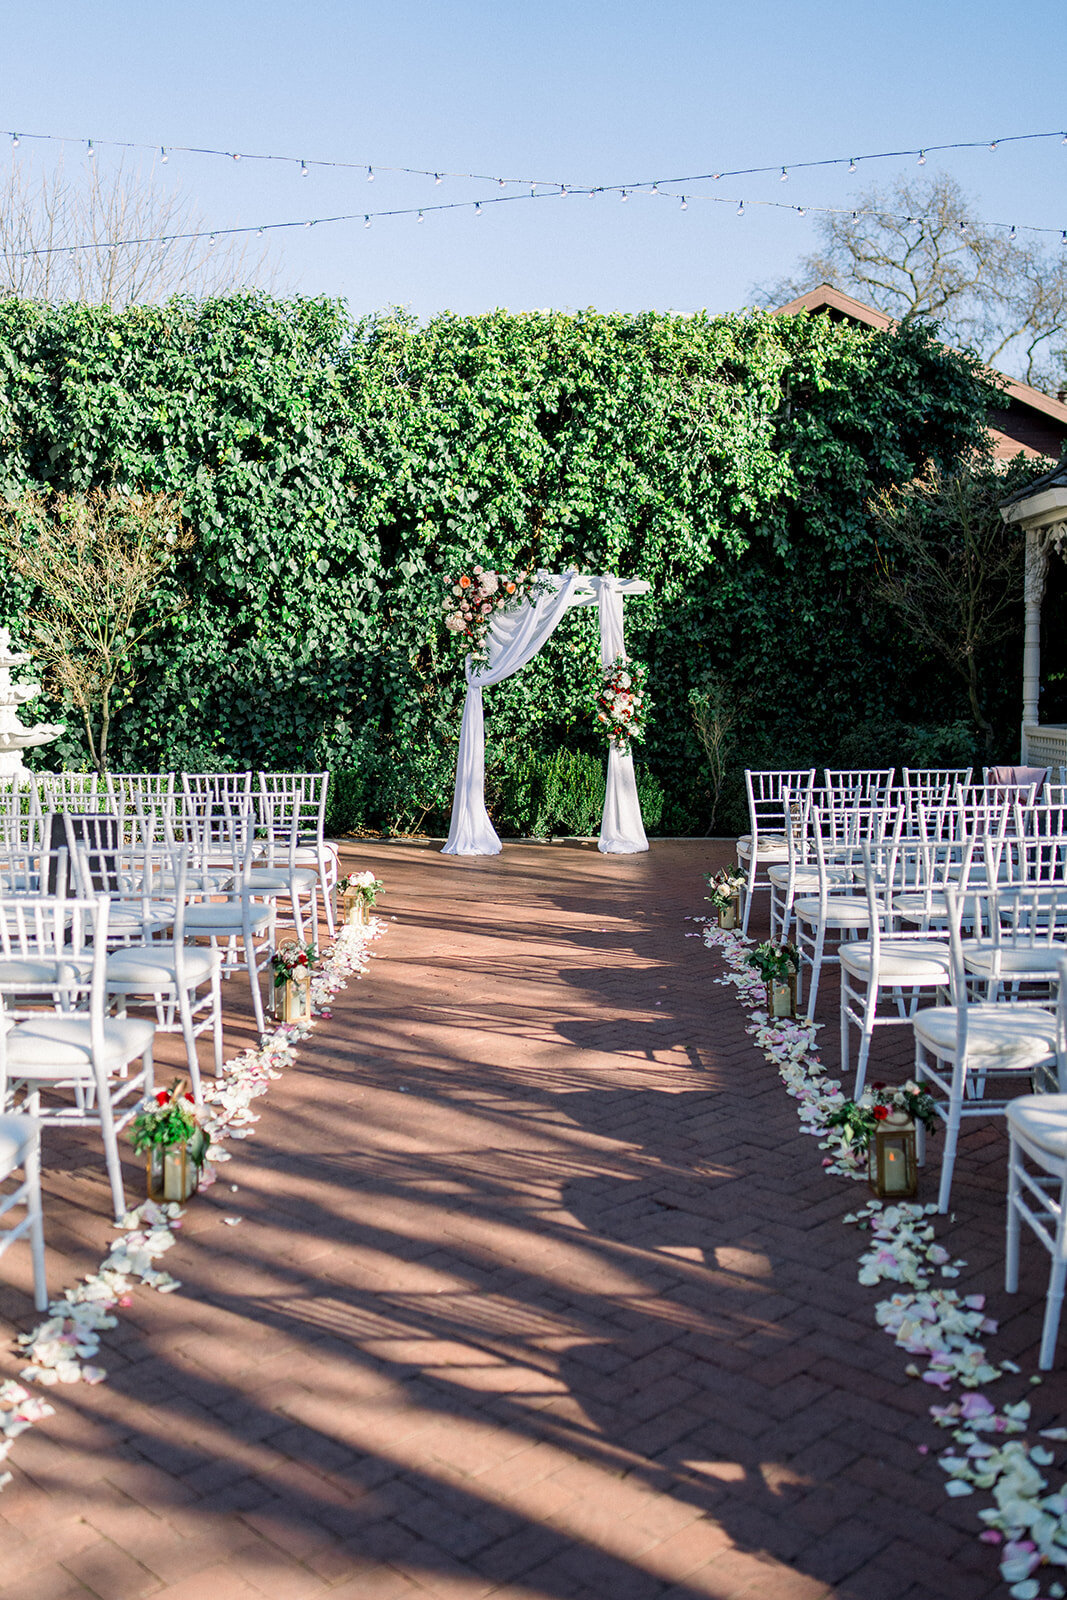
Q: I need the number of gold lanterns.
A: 6